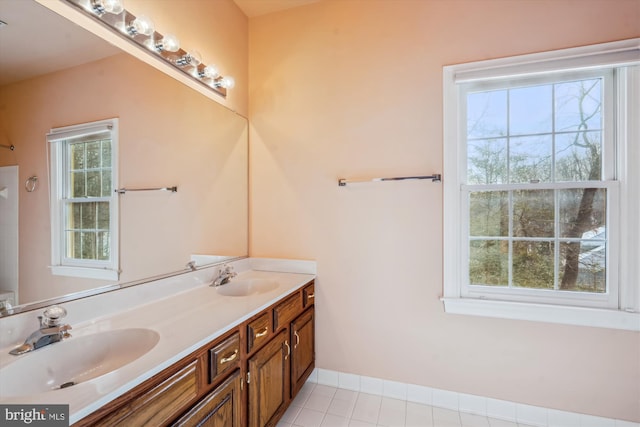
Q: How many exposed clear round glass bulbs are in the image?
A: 6